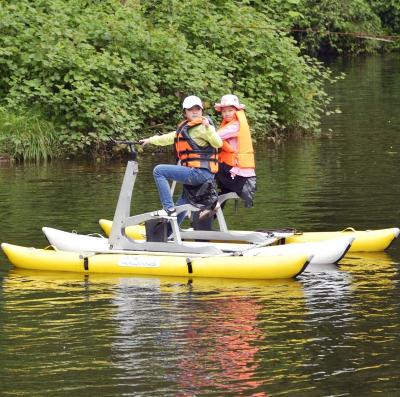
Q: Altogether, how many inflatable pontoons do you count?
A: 3